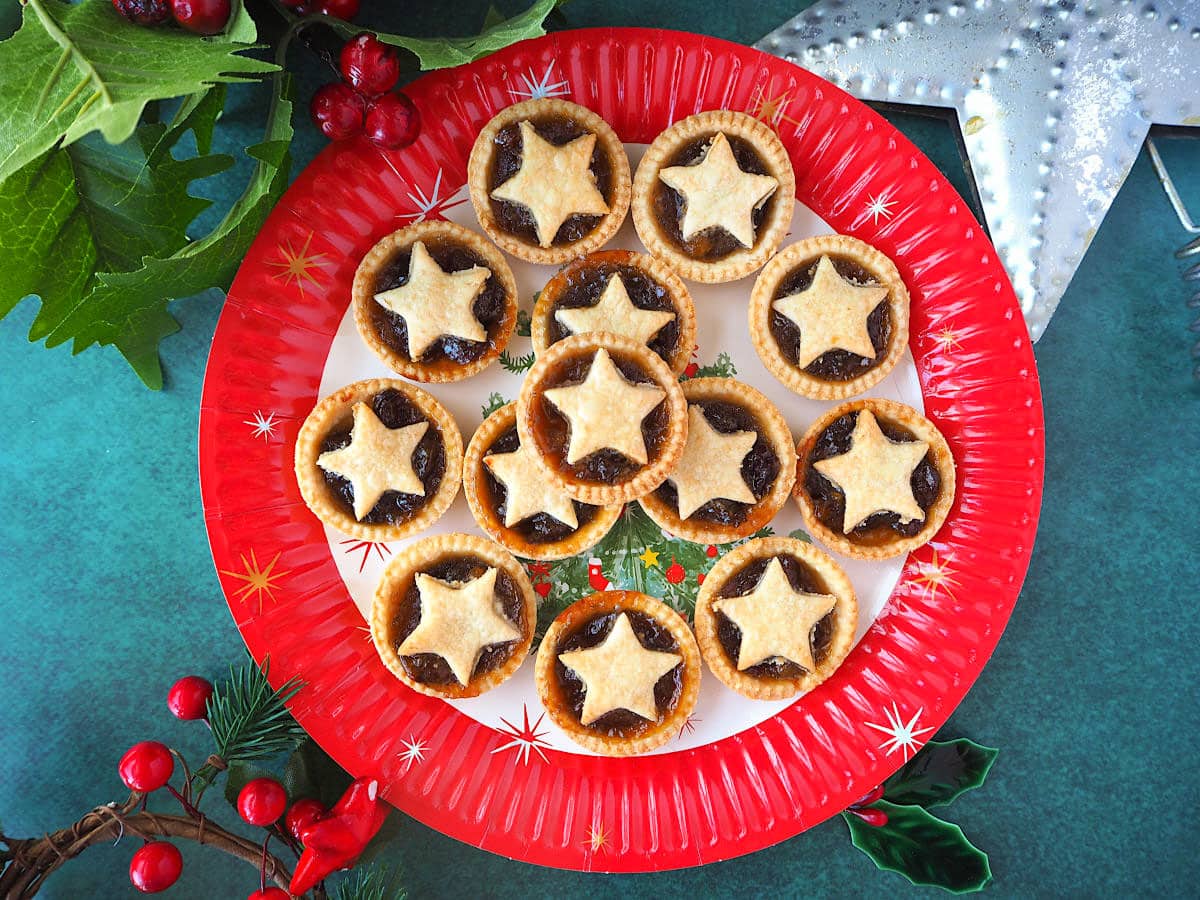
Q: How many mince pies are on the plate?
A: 13